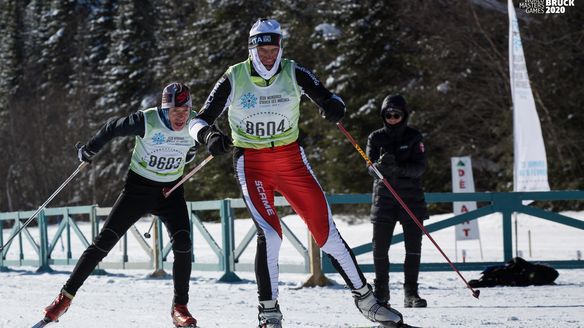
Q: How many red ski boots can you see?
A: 2